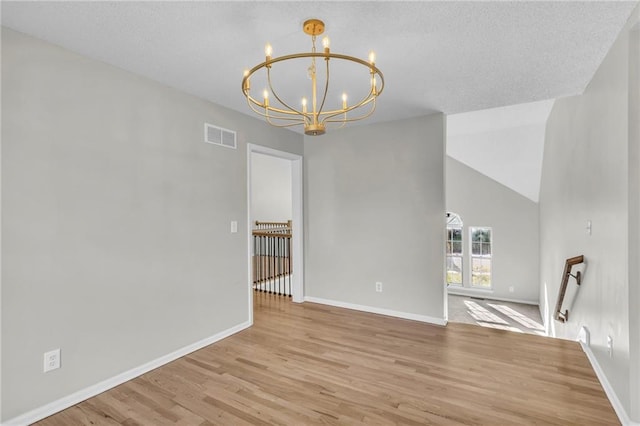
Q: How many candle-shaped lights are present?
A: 8